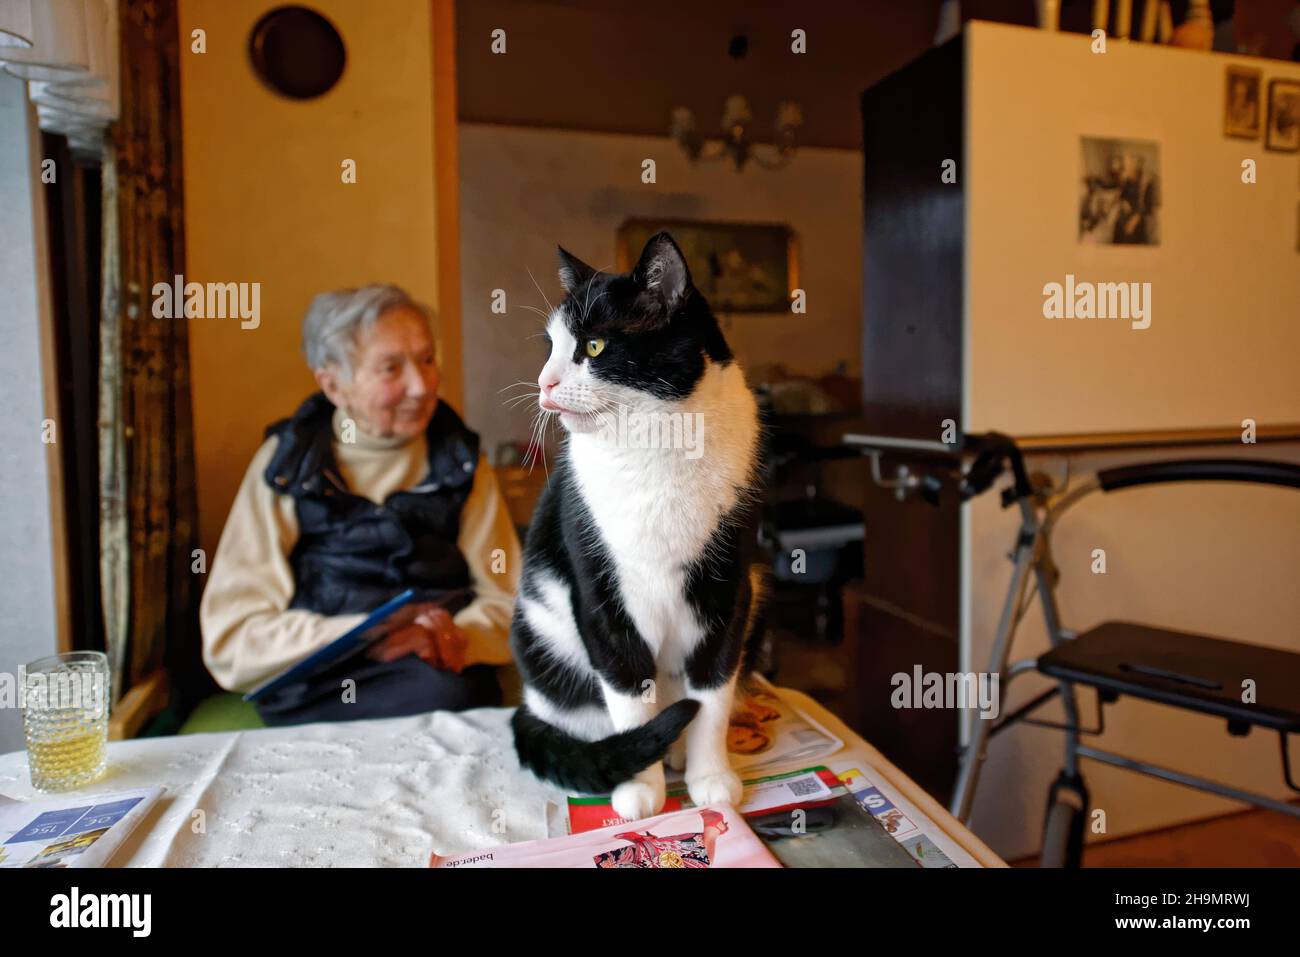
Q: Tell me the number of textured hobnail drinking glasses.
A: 1